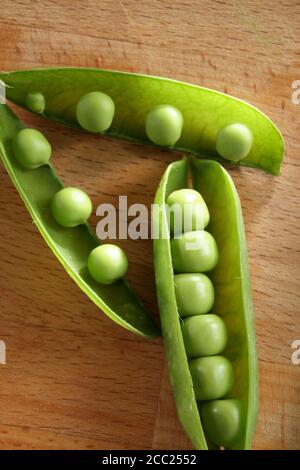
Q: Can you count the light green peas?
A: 13